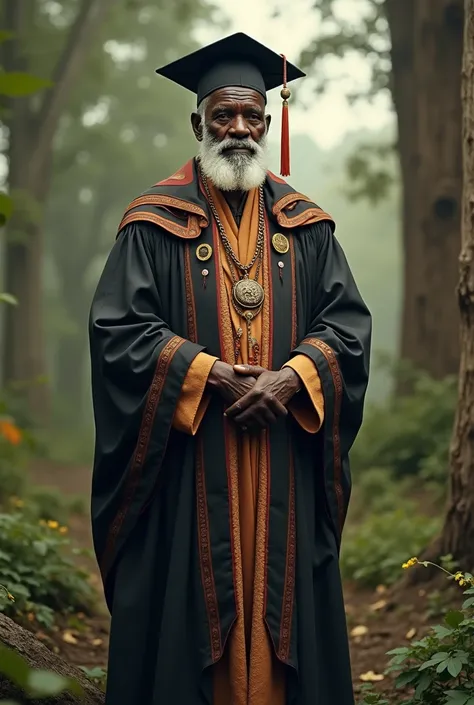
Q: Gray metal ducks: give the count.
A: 0